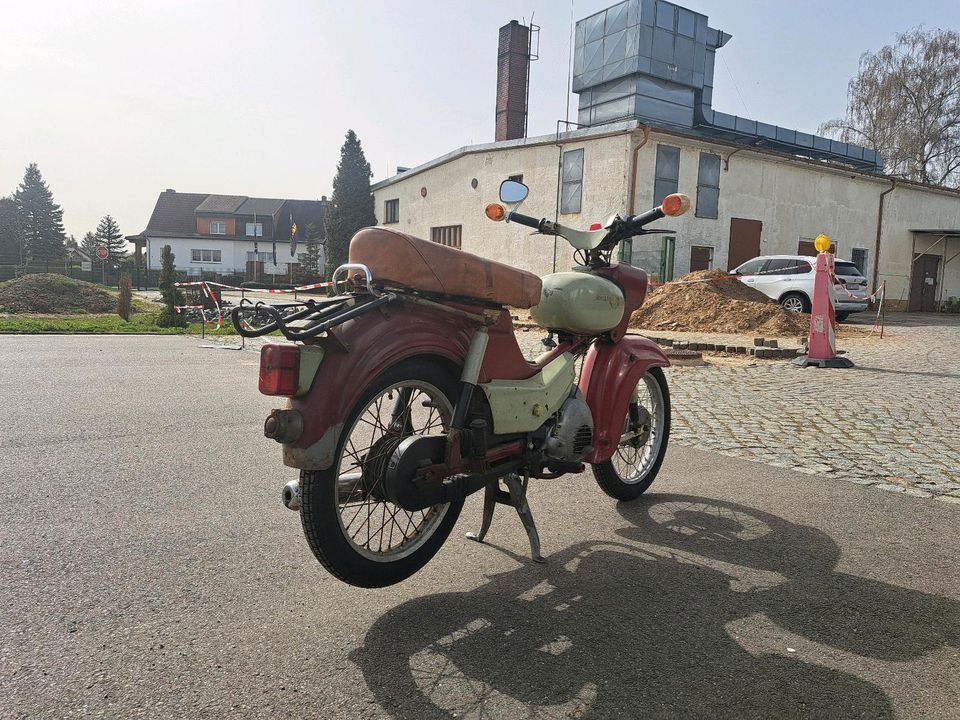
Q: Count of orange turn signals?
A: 2